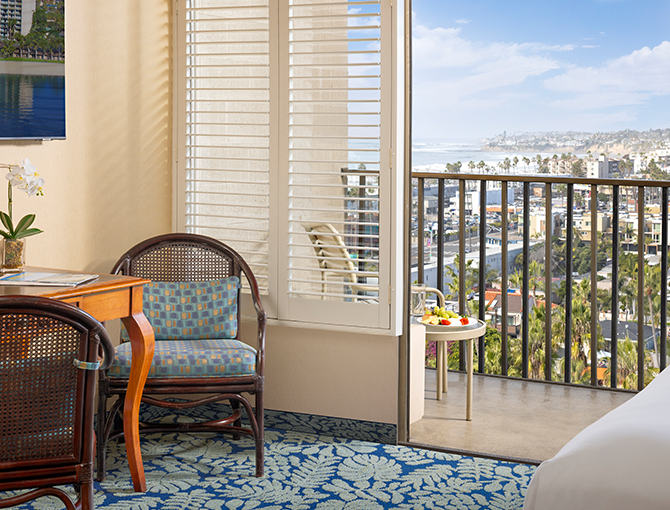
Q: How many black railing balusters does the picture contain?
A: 12